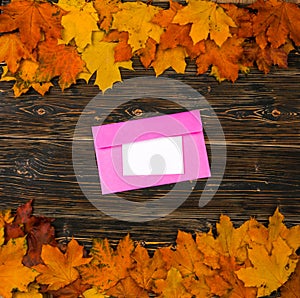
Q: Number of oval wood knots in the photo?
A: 3